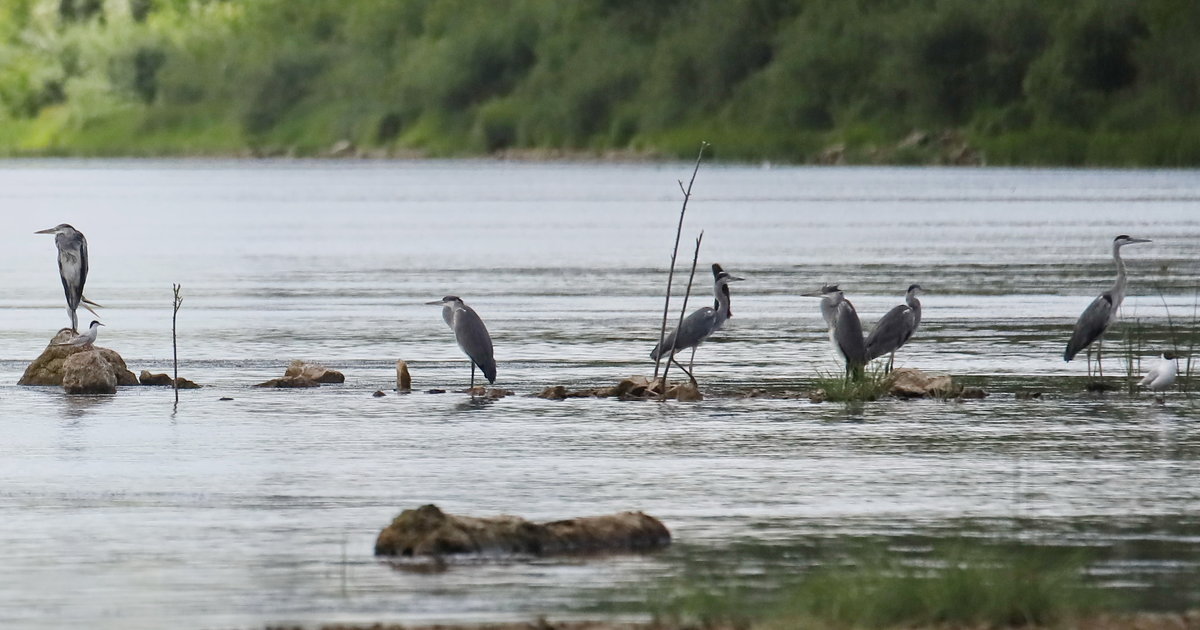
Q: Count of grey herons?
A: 6